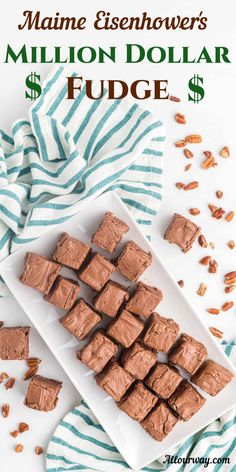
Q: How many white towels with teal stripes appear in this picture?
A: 2